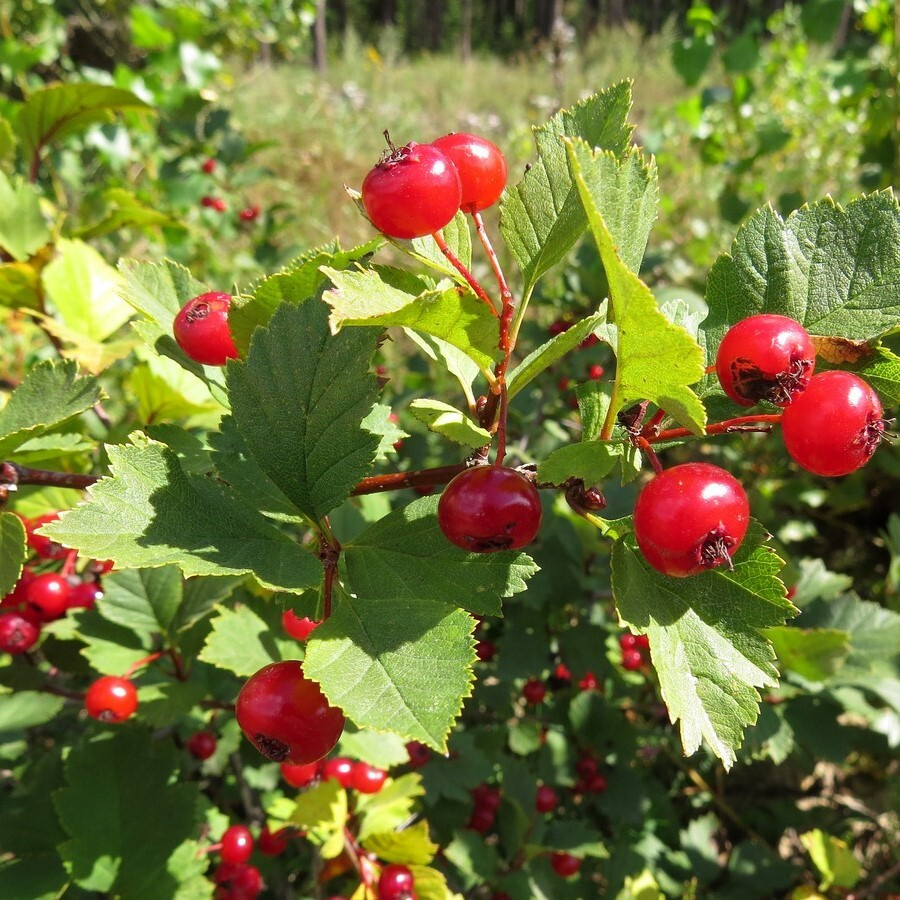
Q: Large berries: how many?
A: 8